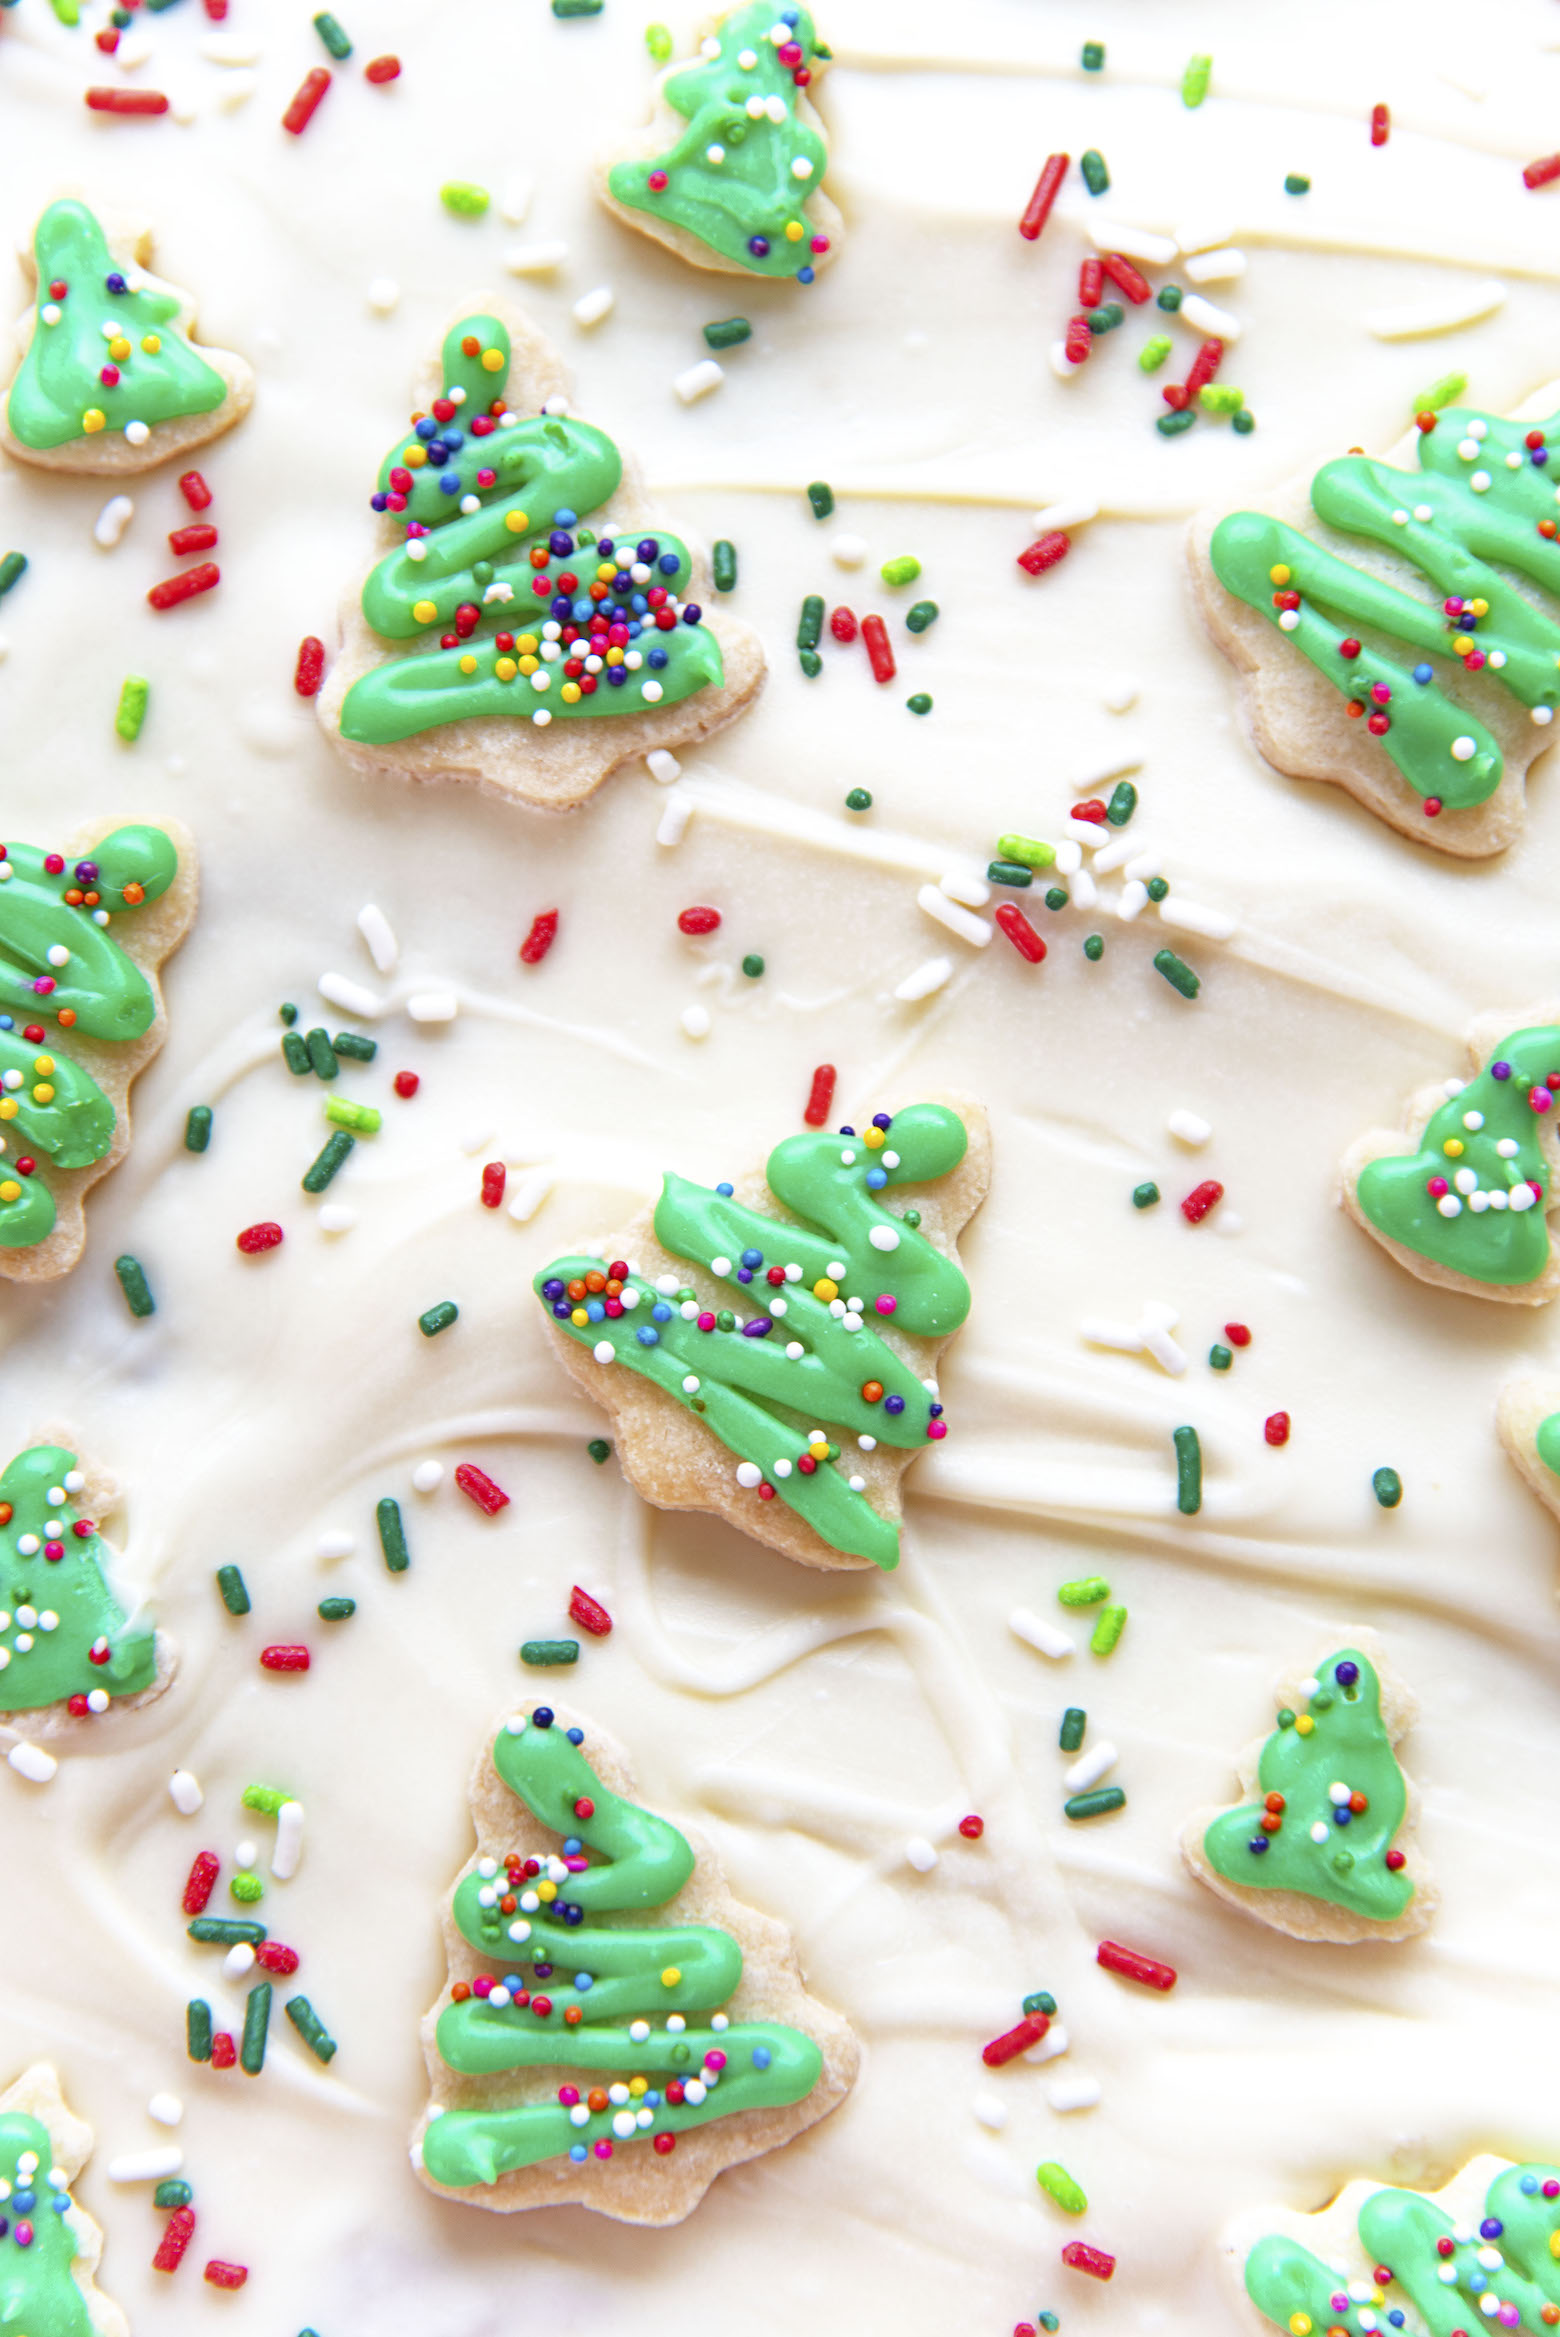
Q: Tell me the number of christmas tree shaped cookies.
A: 13